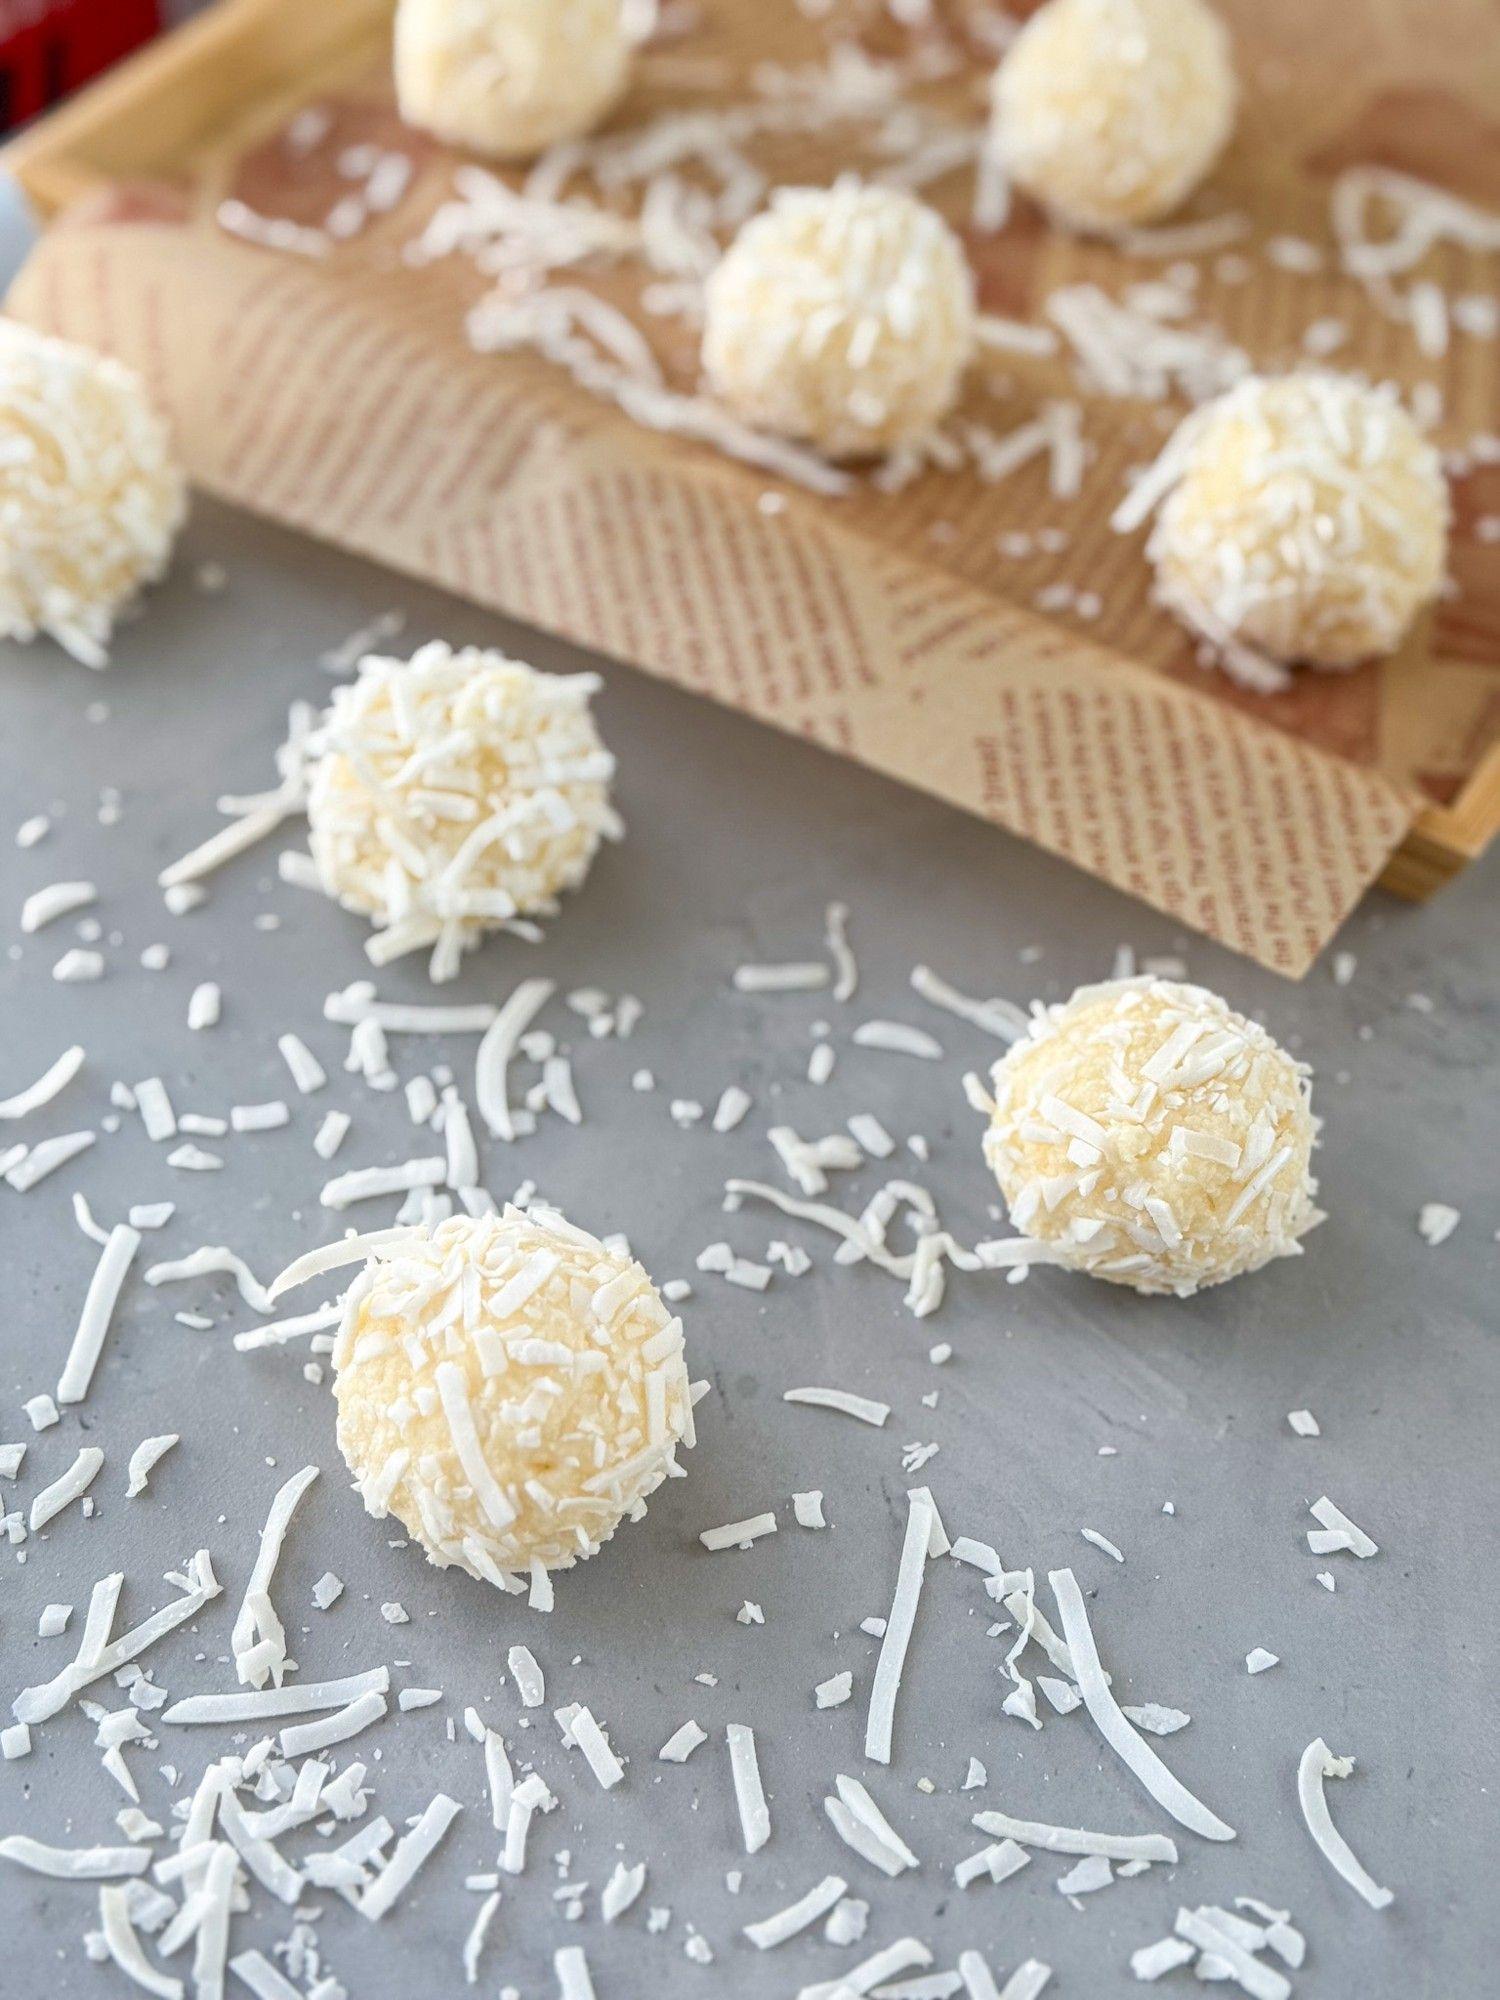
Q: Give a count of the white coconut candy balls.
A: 8